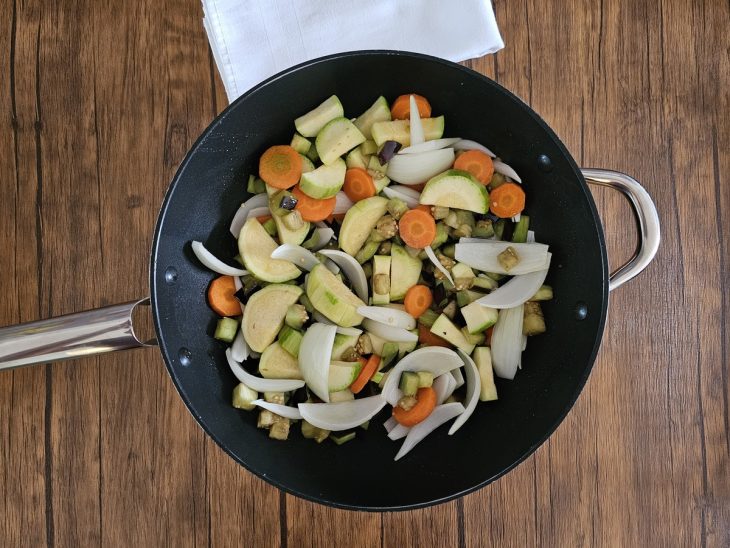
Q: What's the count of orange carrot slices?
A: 11